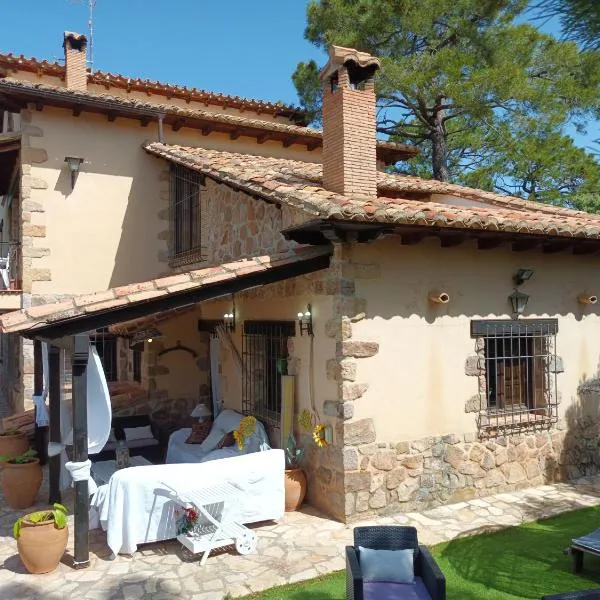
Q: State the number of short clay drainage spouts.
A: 2